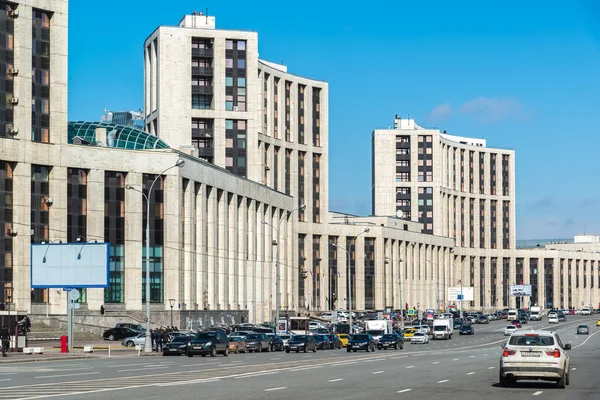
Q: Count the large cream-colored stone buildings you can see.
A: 3